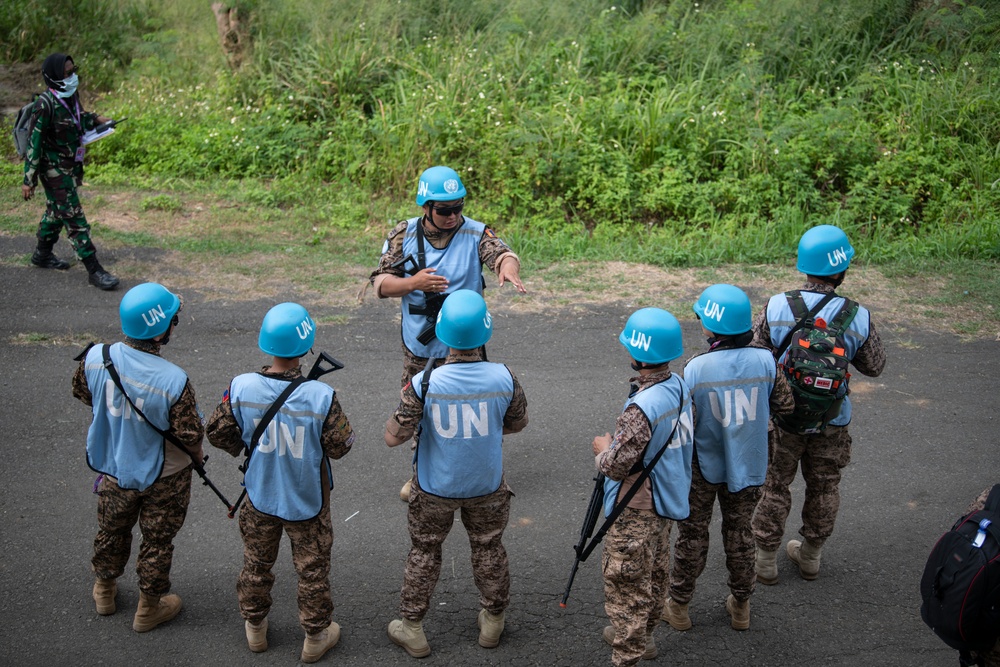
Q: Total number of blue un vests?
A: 7